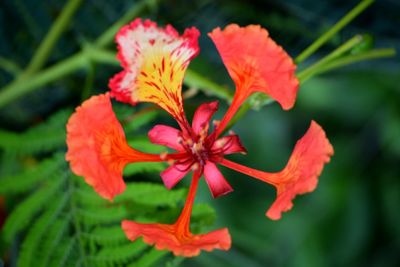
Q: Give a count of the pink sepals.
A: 5